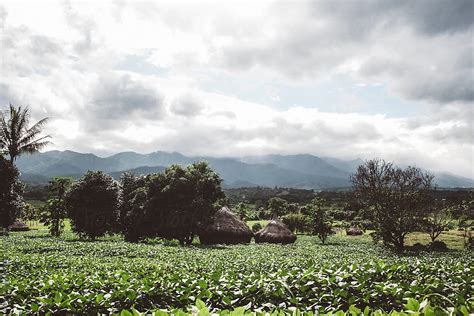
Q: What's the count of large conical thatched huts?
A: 2